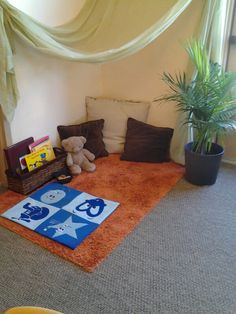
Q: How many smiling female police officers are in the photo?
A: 0